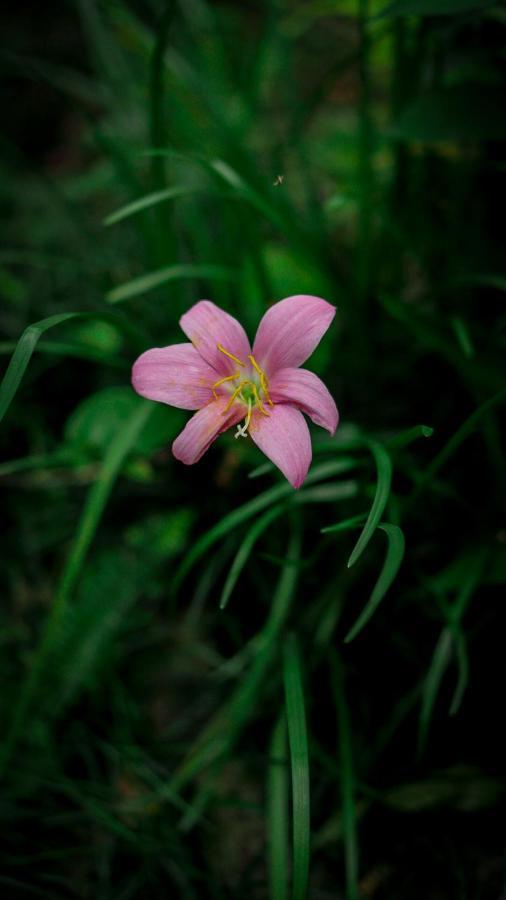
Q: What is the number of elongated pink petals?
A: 6